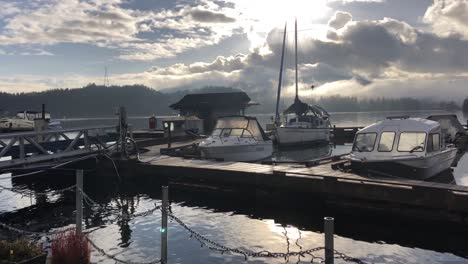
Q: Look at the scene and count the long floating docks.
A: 1